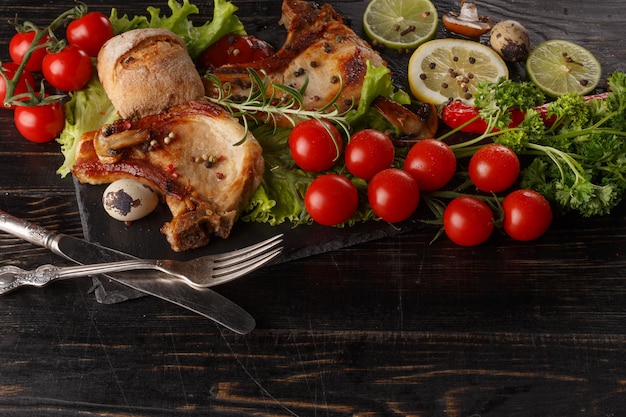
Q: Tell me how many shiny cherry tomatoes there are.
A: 13